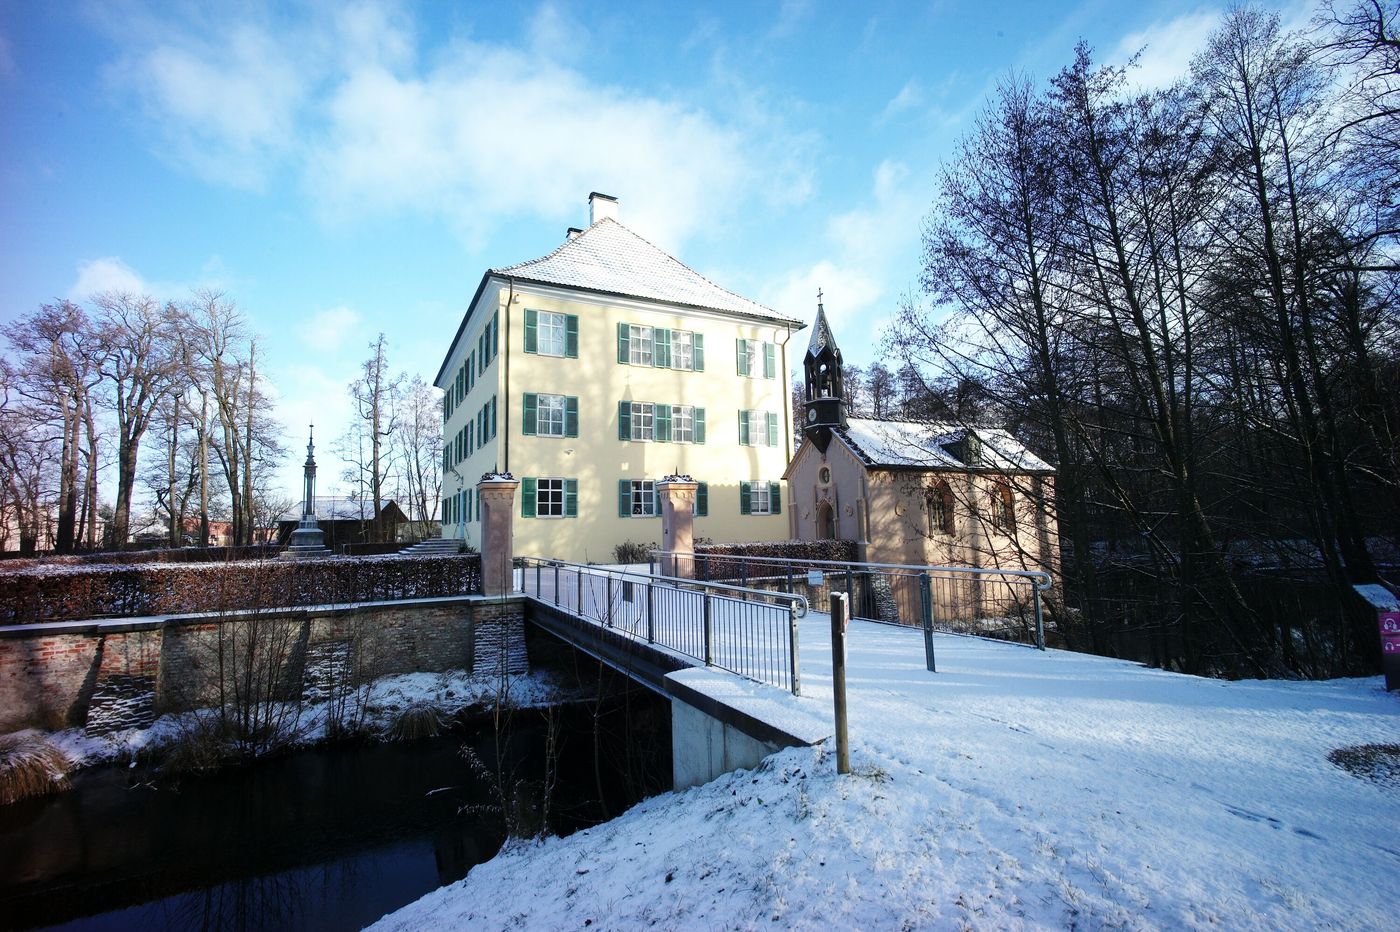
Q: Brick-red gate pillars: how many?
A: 2